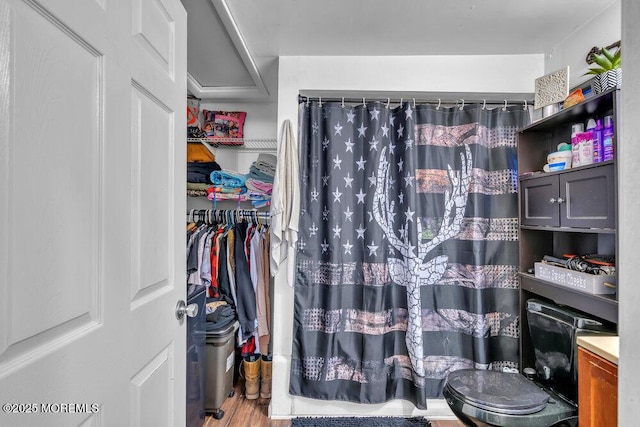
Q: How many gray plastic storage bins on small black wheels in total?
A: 1